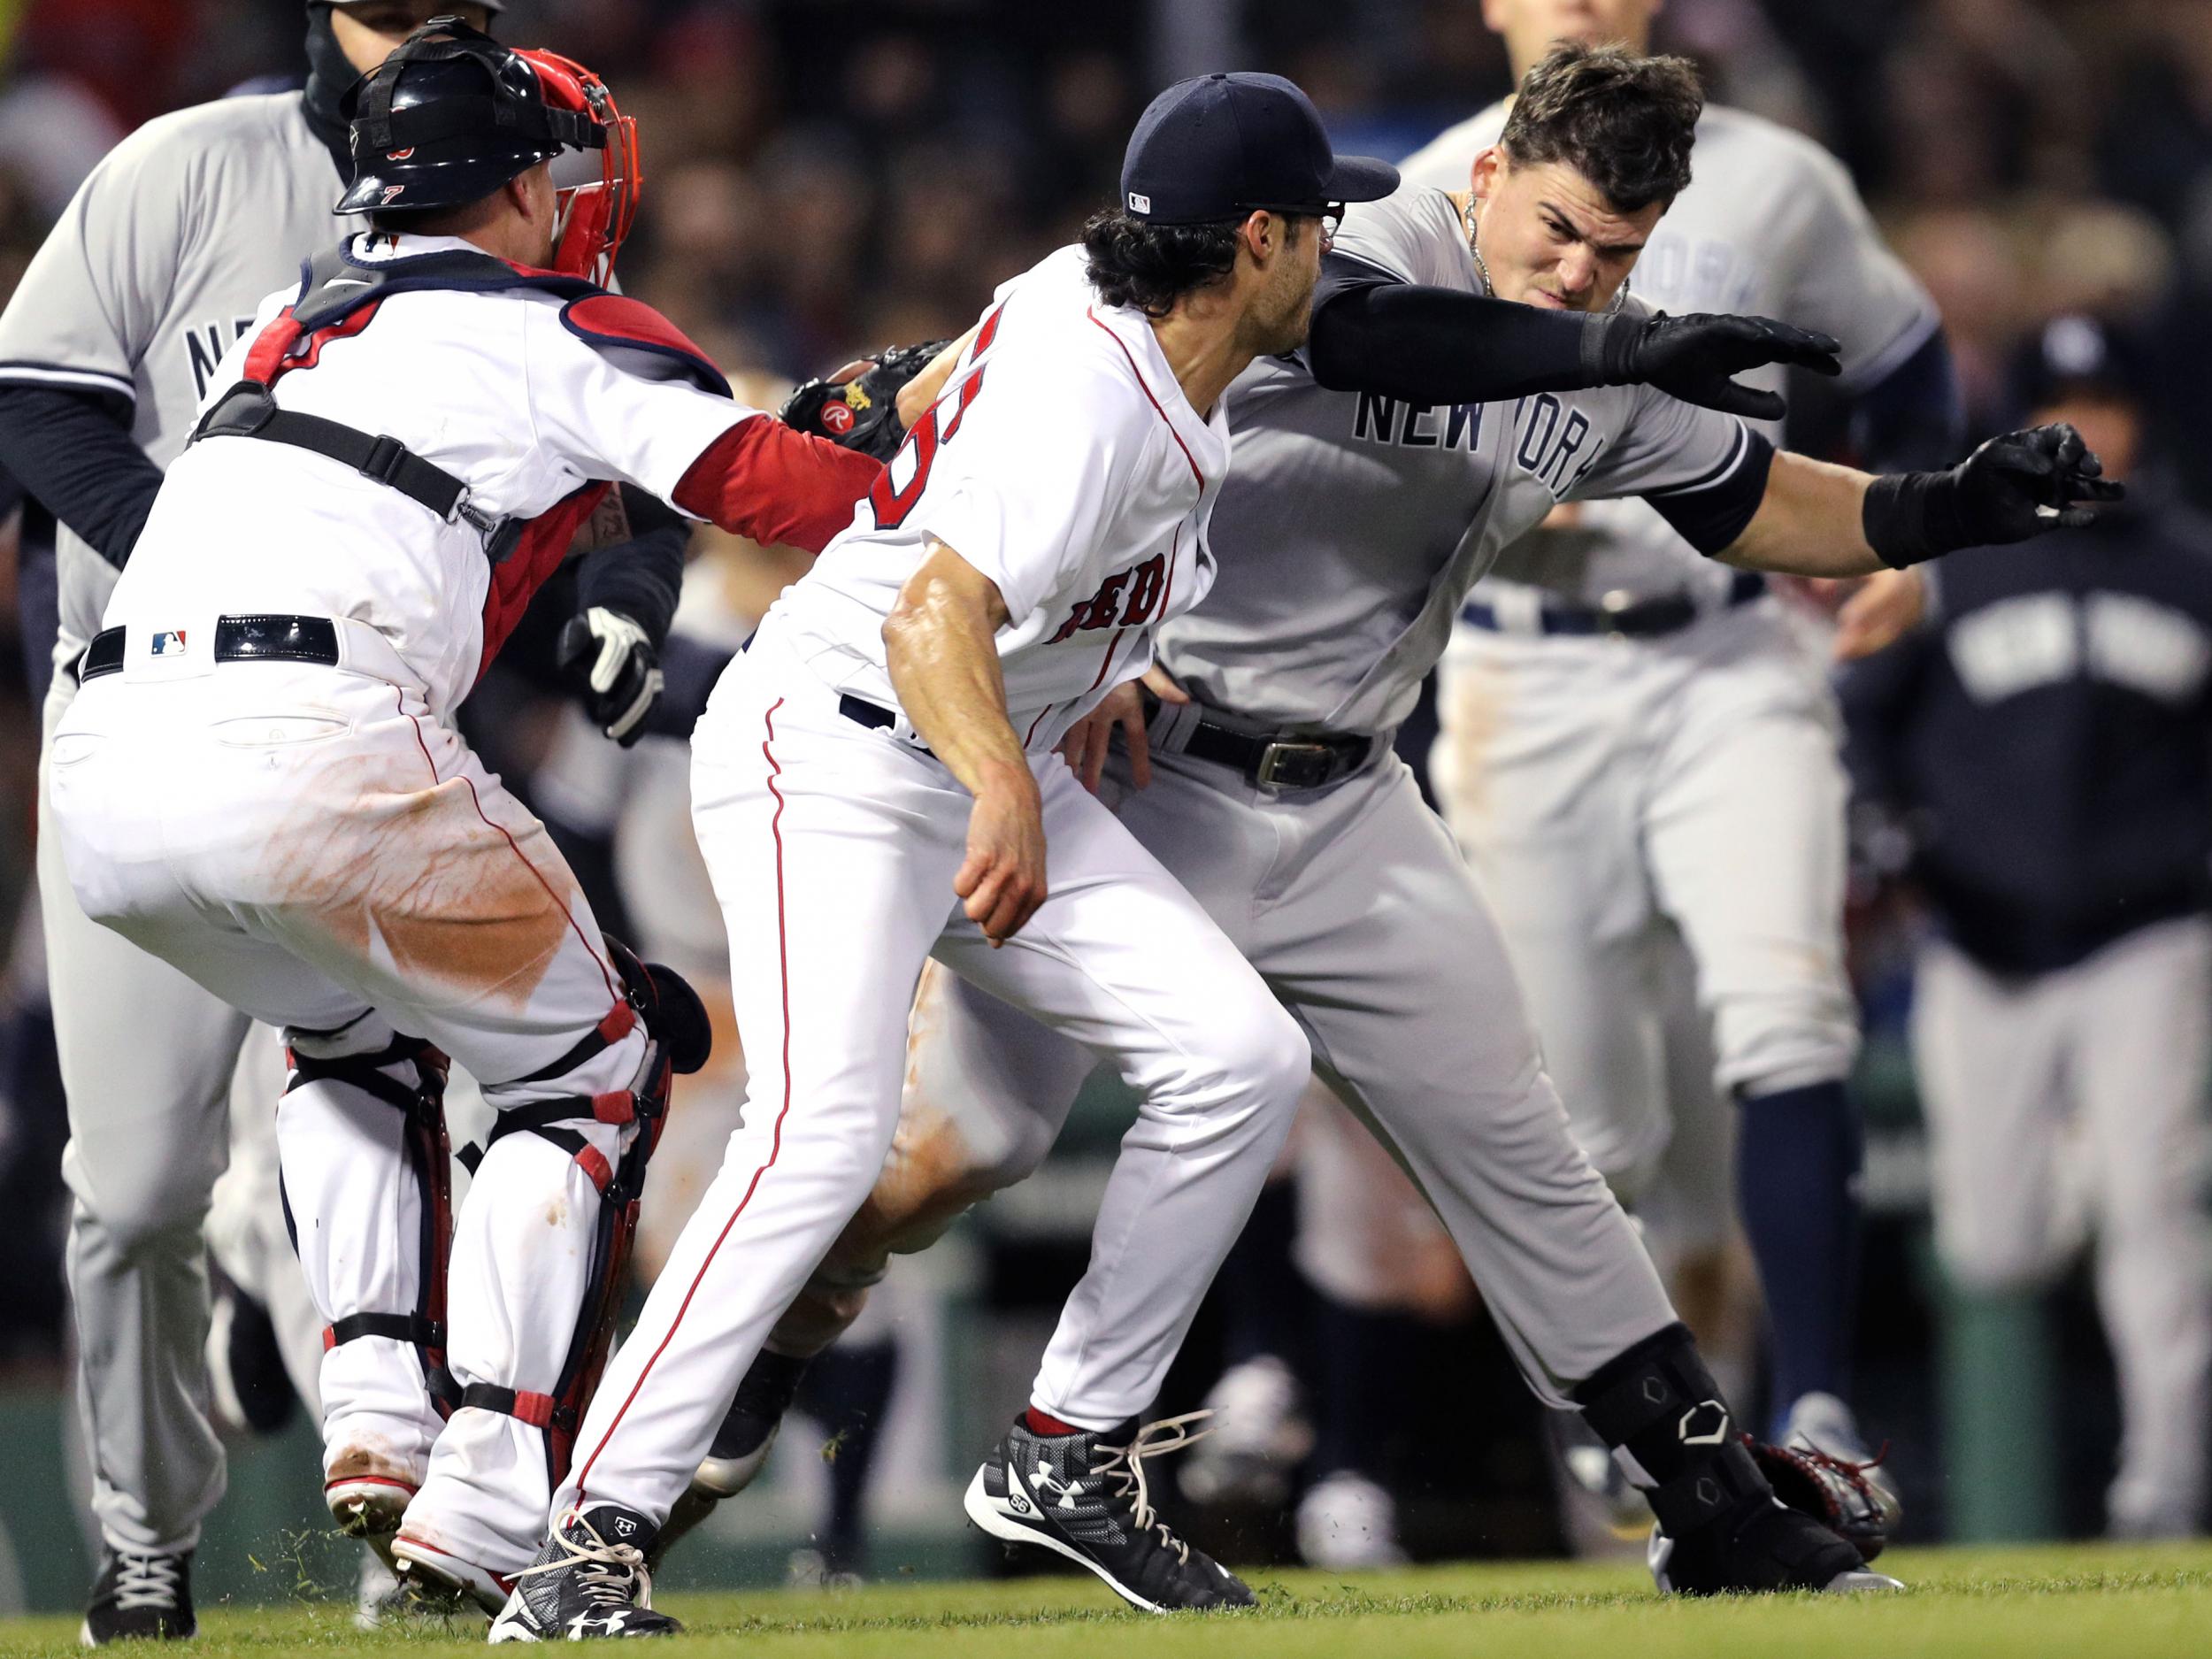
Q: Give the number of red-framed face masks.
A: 1